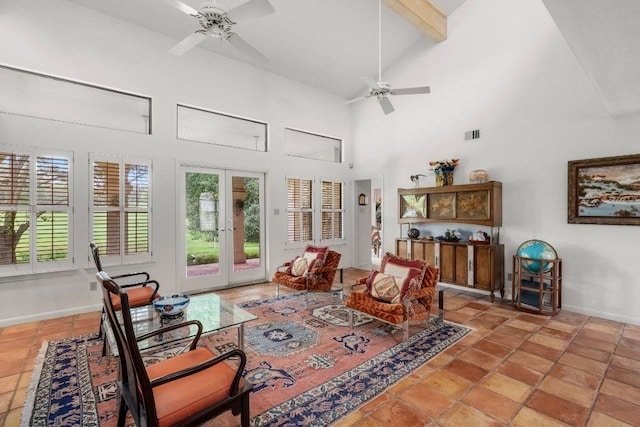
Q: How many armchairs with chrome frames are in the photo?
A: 2